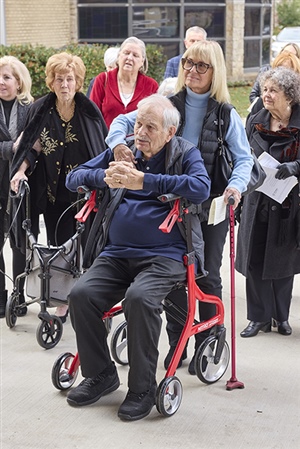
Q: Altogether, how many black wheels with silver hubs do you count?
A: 4